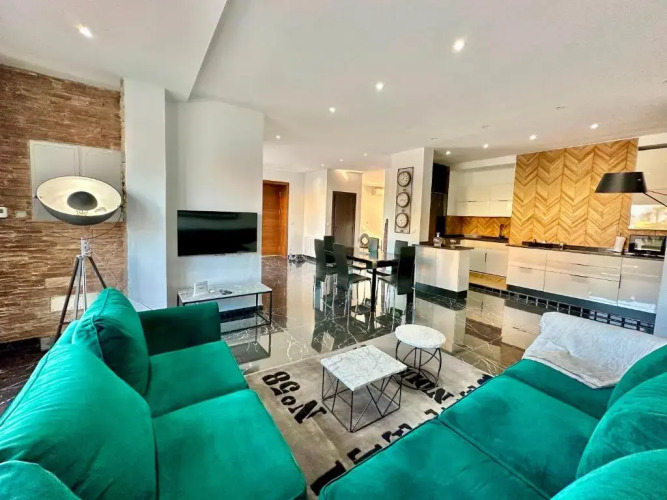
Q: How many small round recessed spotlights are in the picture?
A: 12